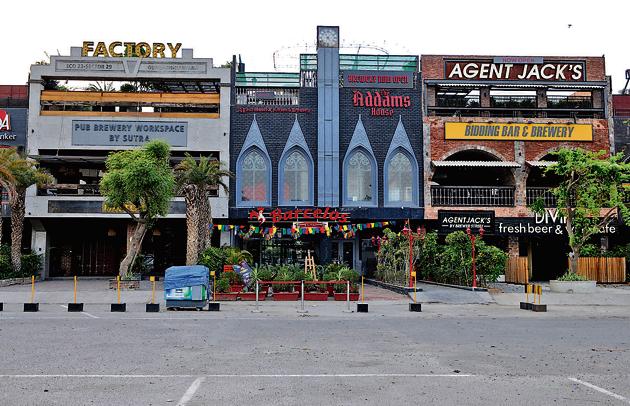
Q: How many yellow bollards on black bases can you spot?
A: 10